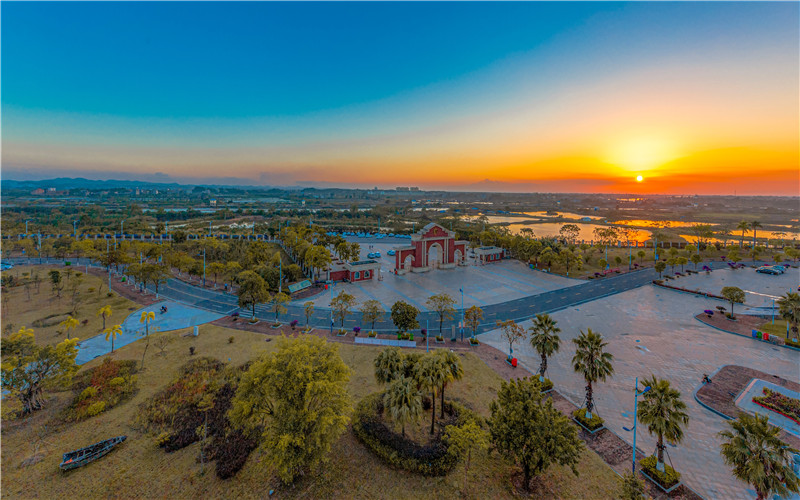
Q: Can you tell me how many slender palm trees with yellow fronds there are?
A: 4